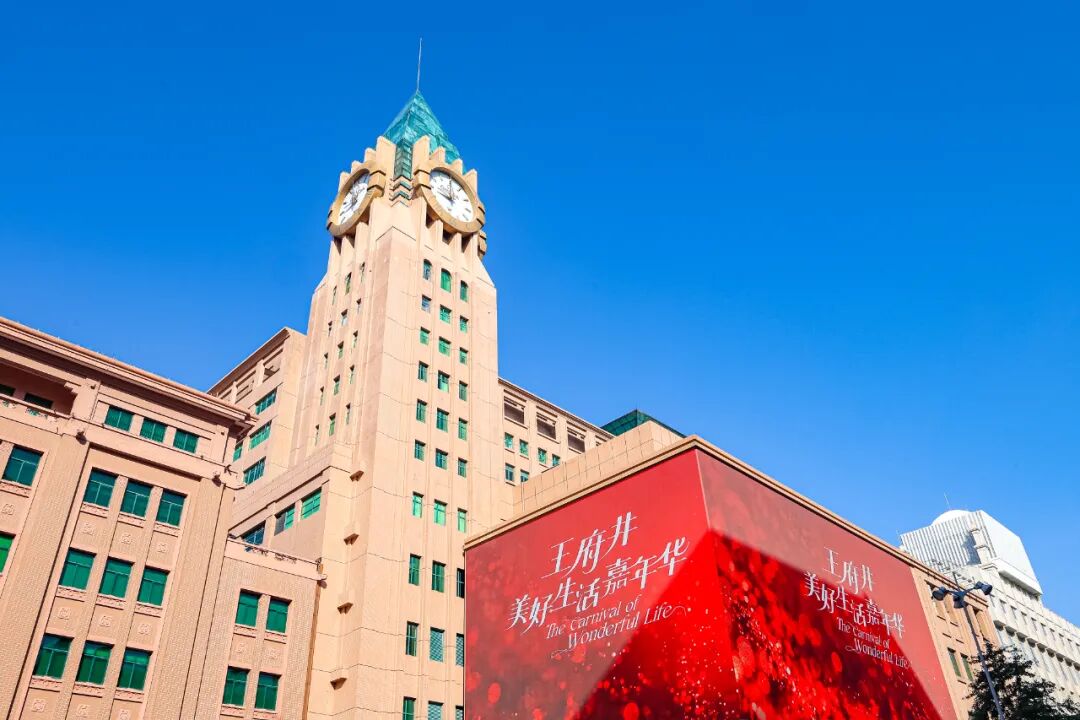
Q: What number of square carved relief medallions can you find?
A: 12